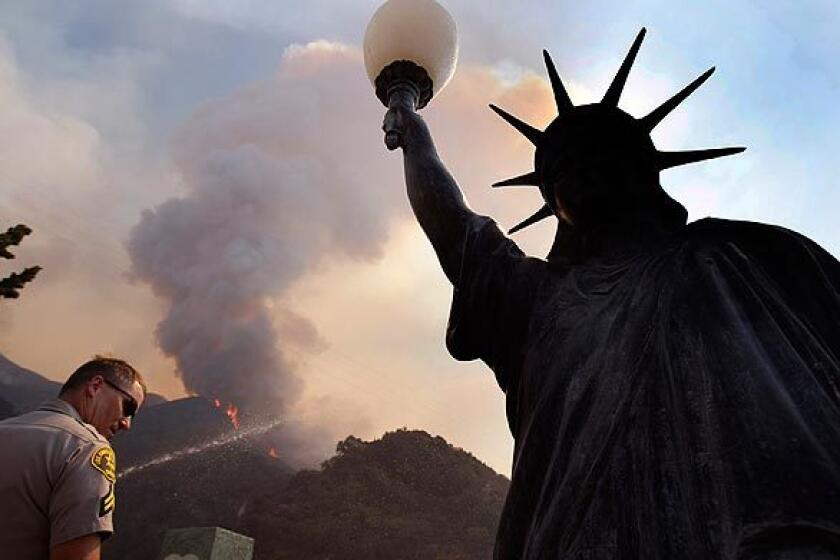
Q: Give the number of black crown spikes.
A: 7